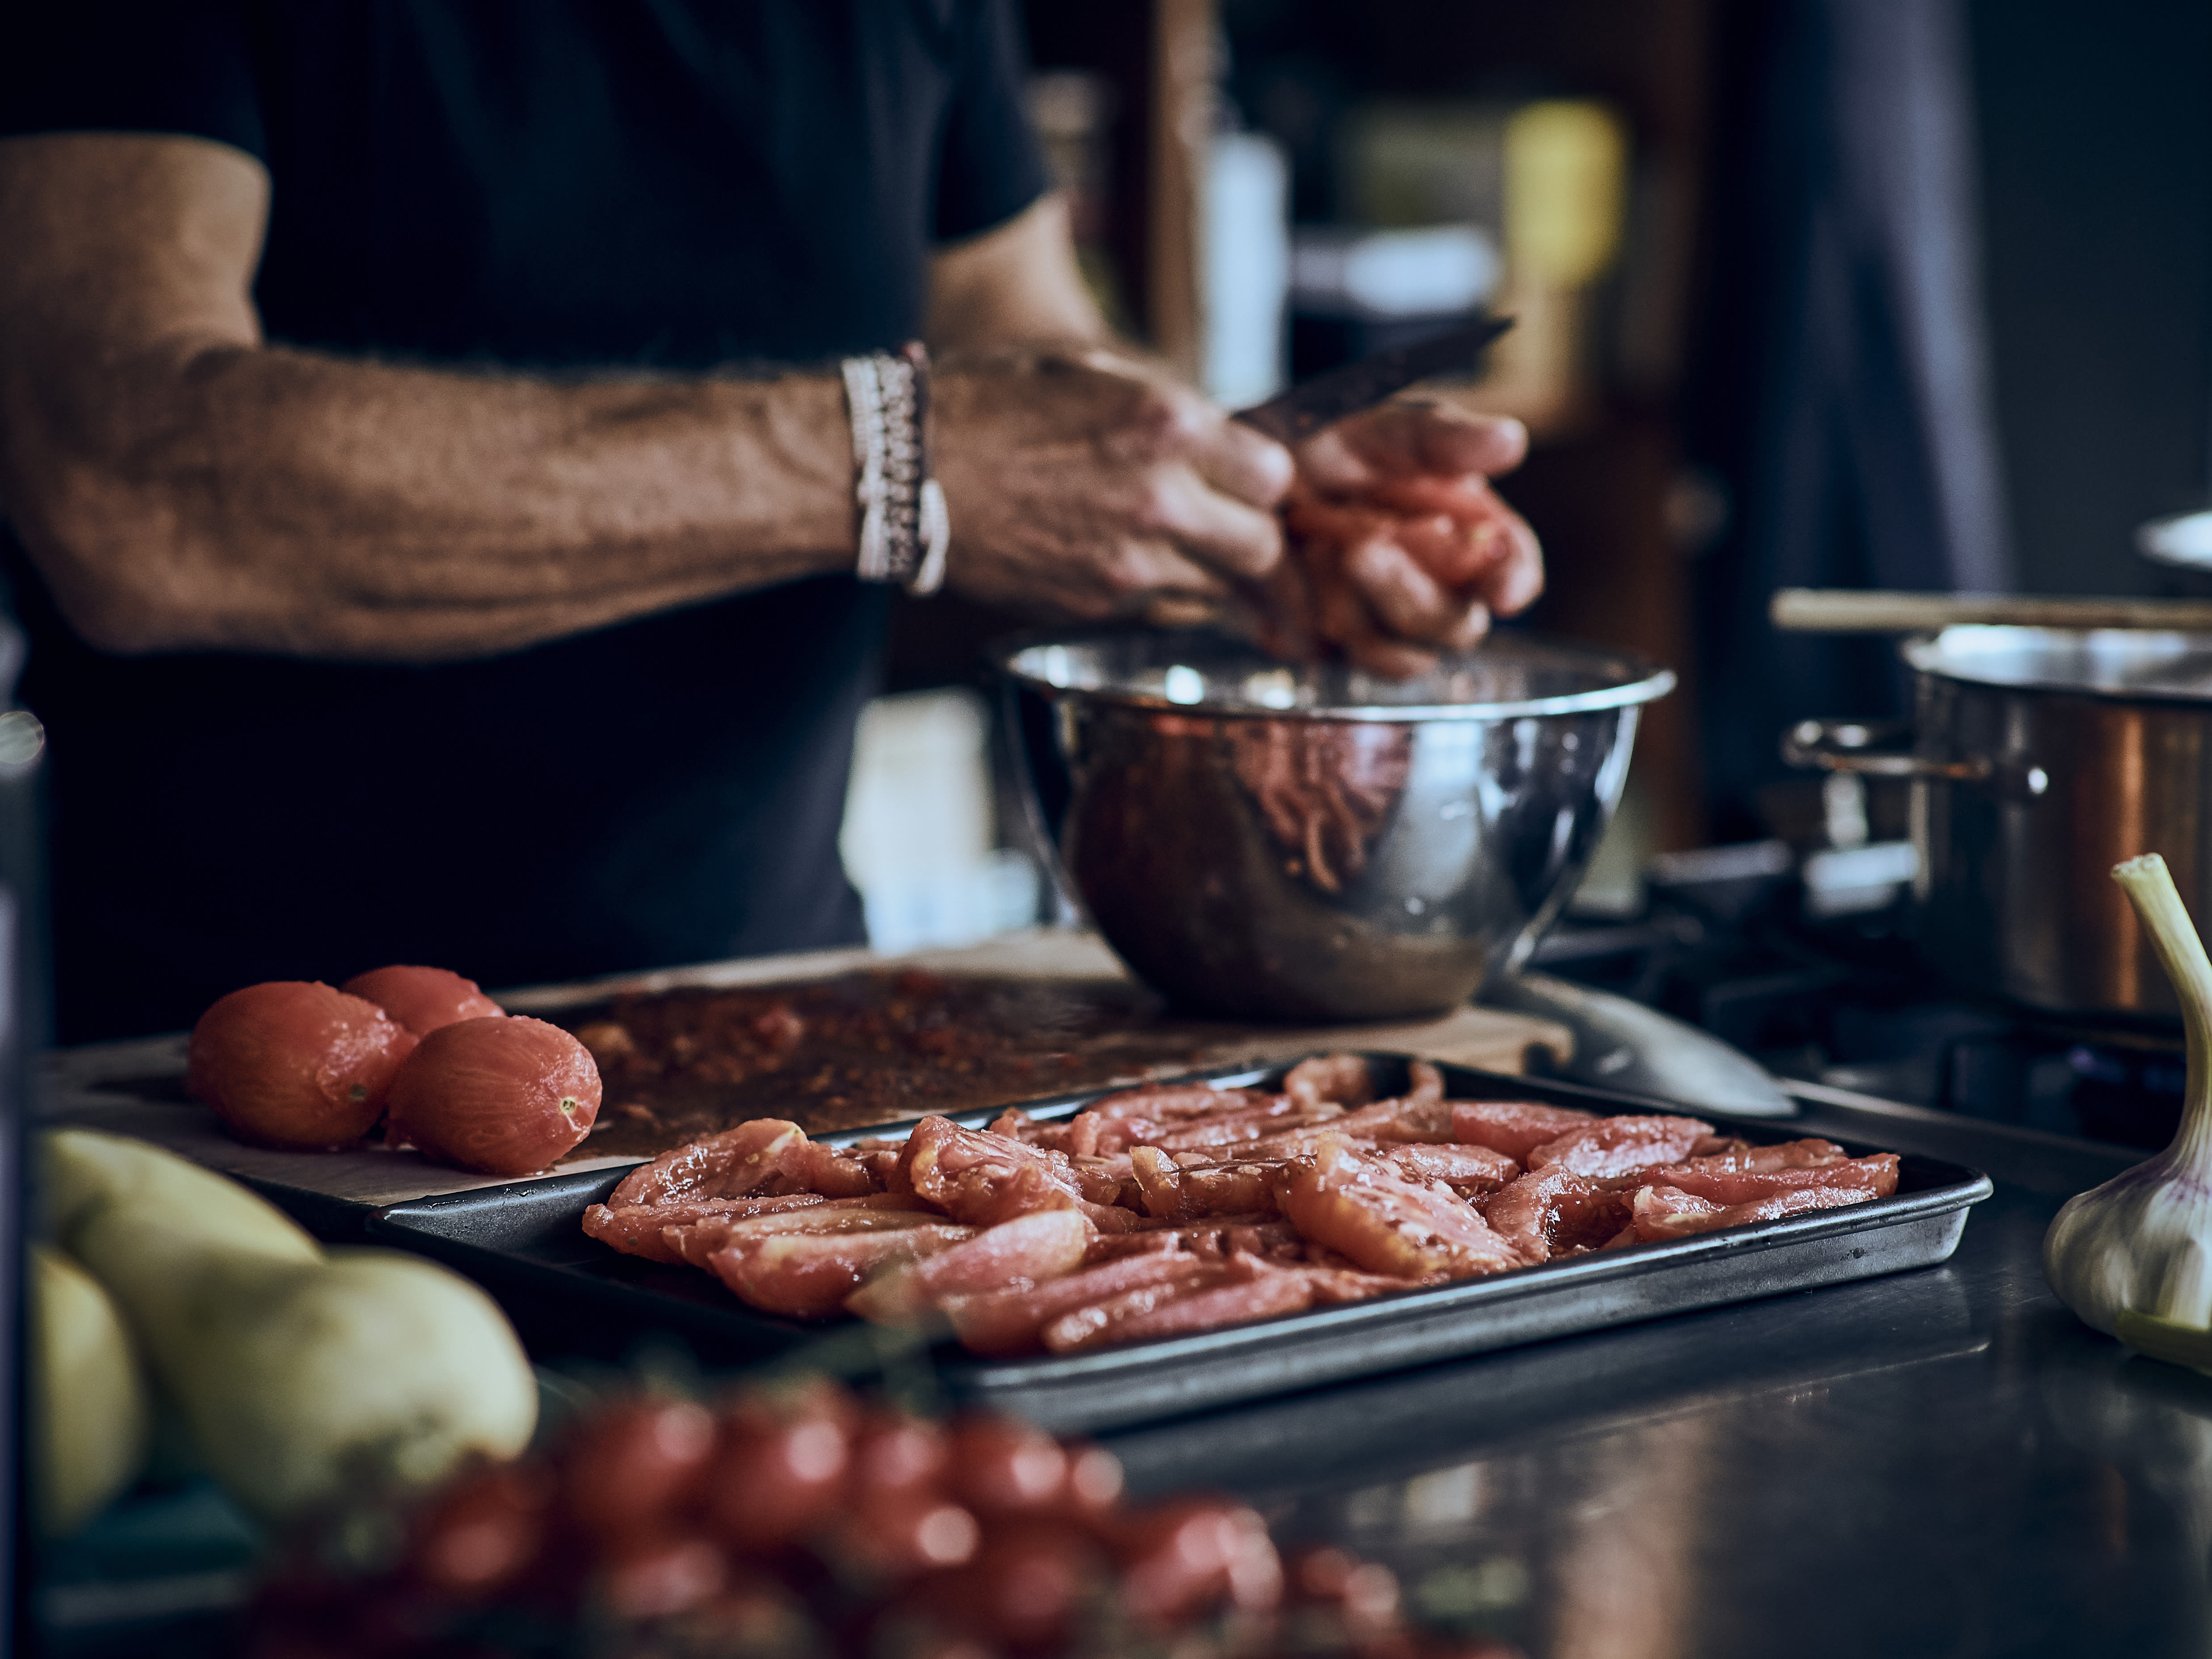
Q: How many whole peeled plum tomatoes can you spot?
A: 3